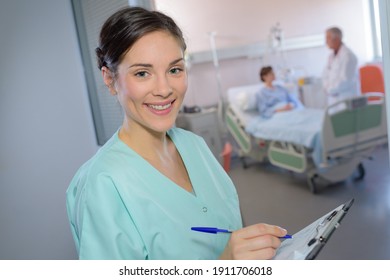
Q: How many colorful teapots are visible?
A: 0